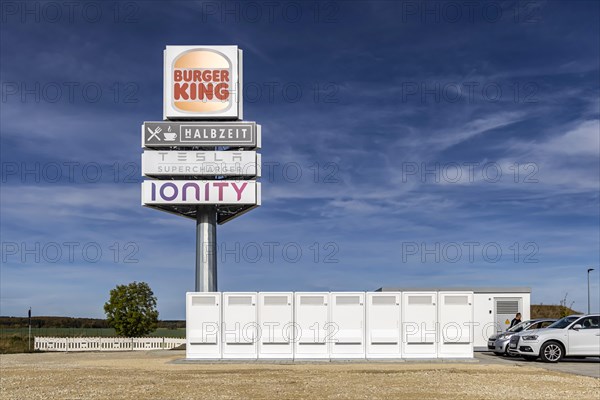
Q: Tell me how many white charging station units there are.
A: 8